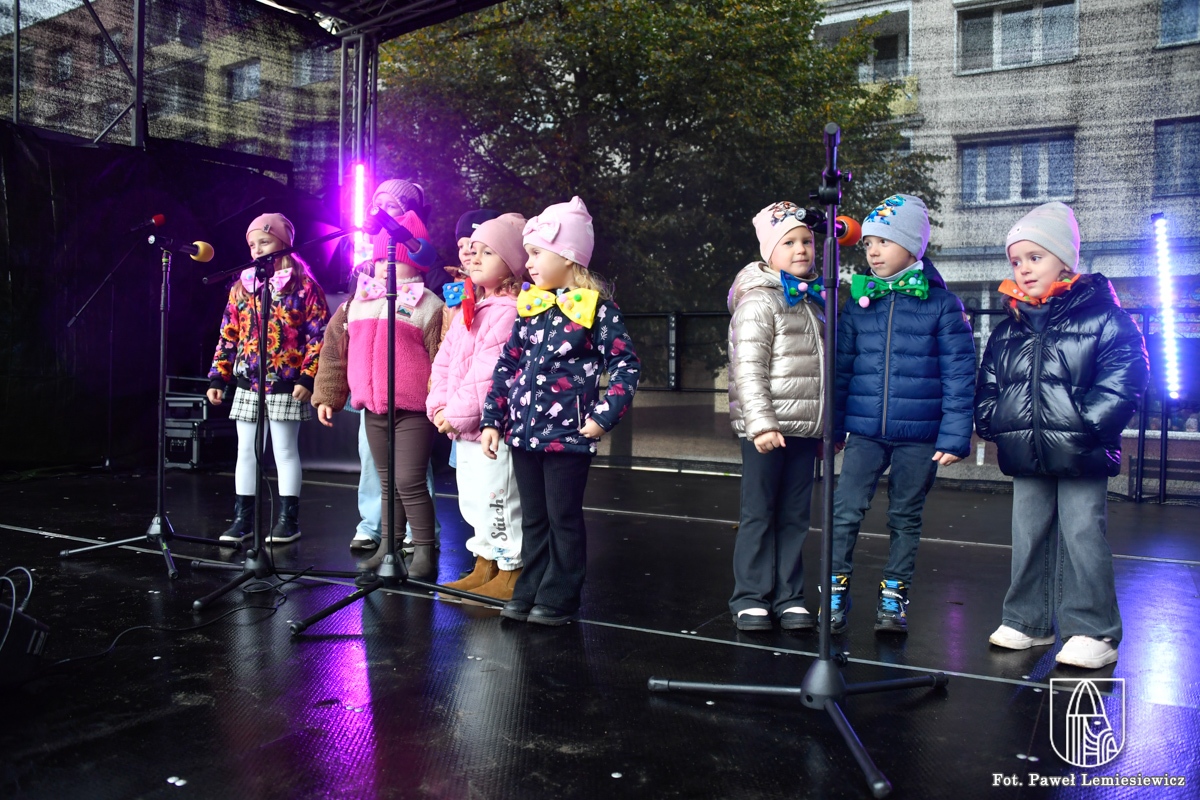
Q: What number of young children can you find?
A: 9